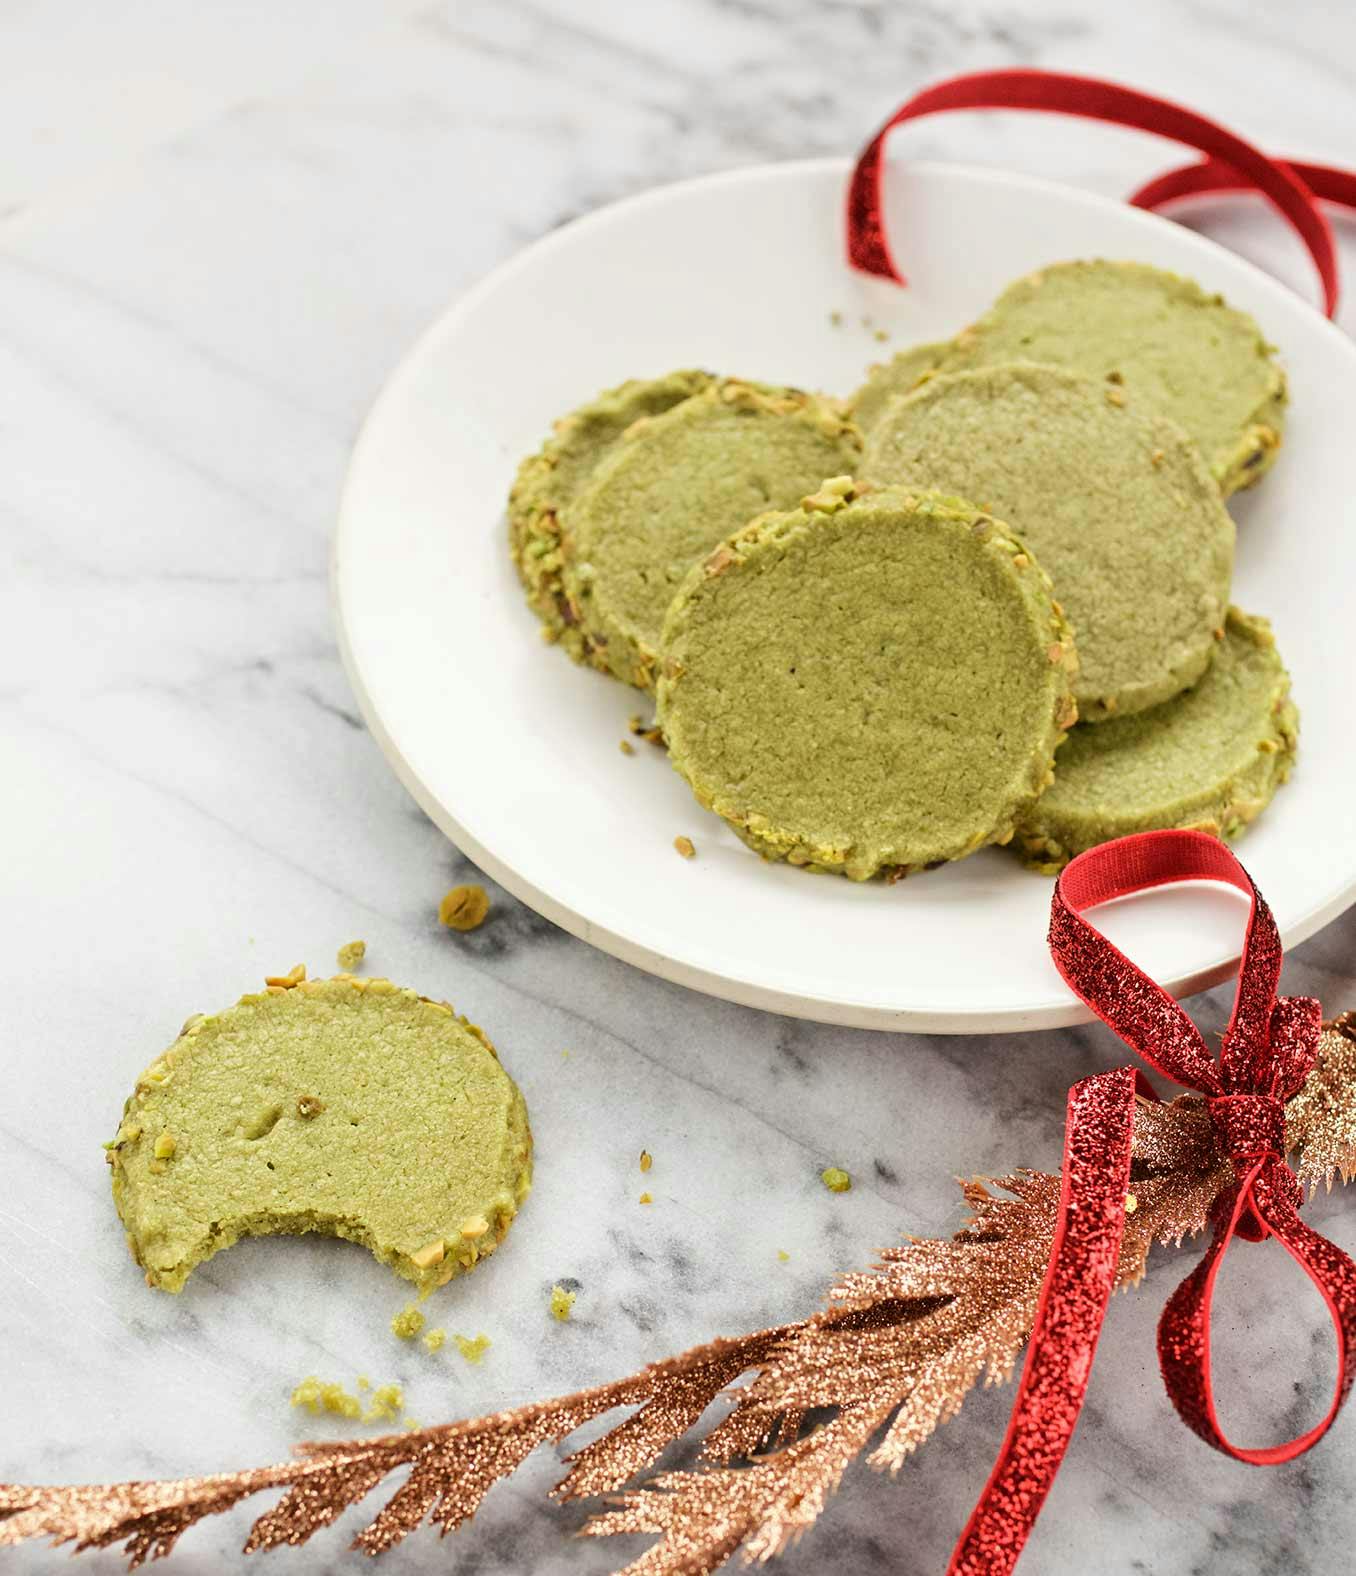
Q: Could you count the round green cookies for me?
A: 8